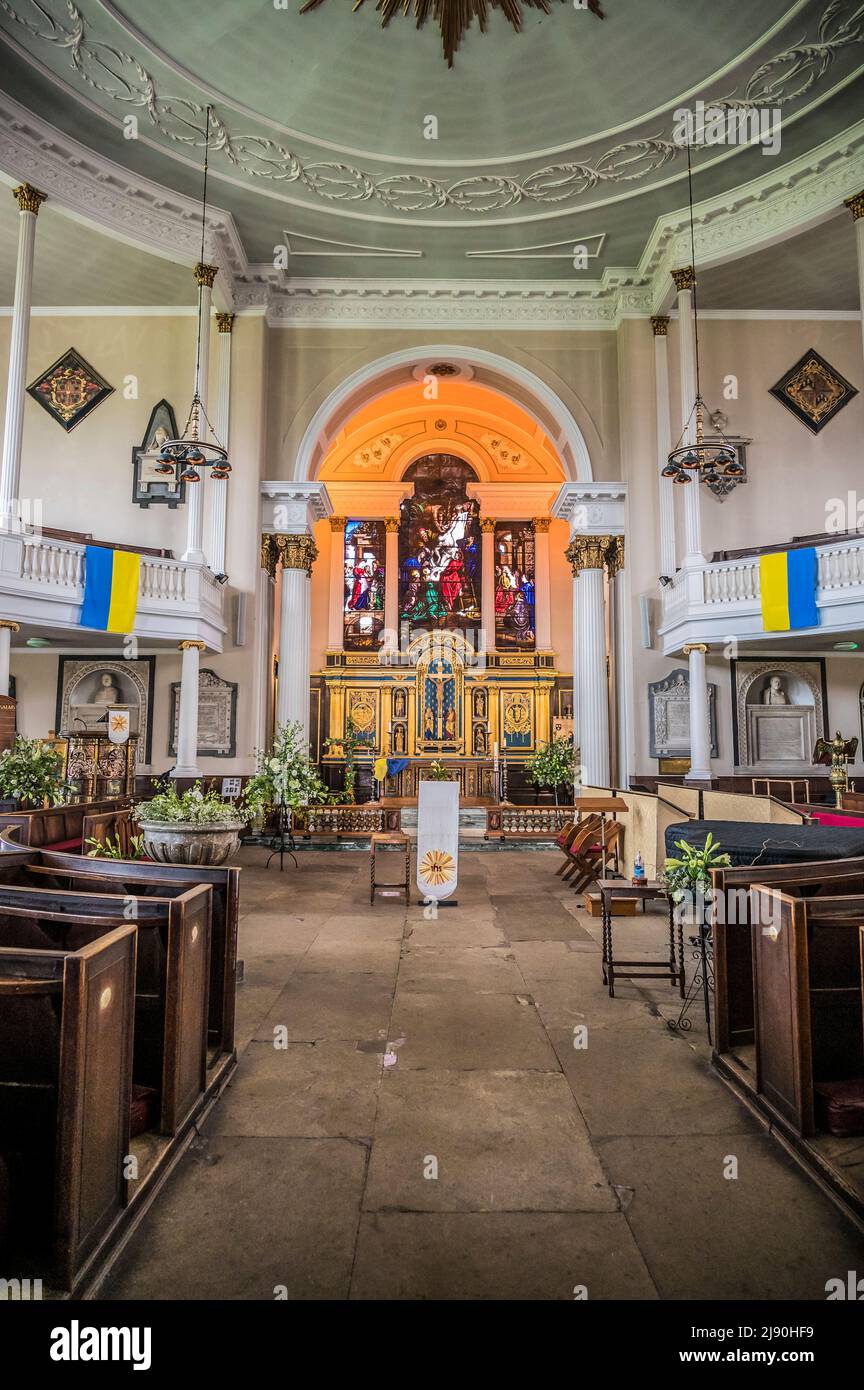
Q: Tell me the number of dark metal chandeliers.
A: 2